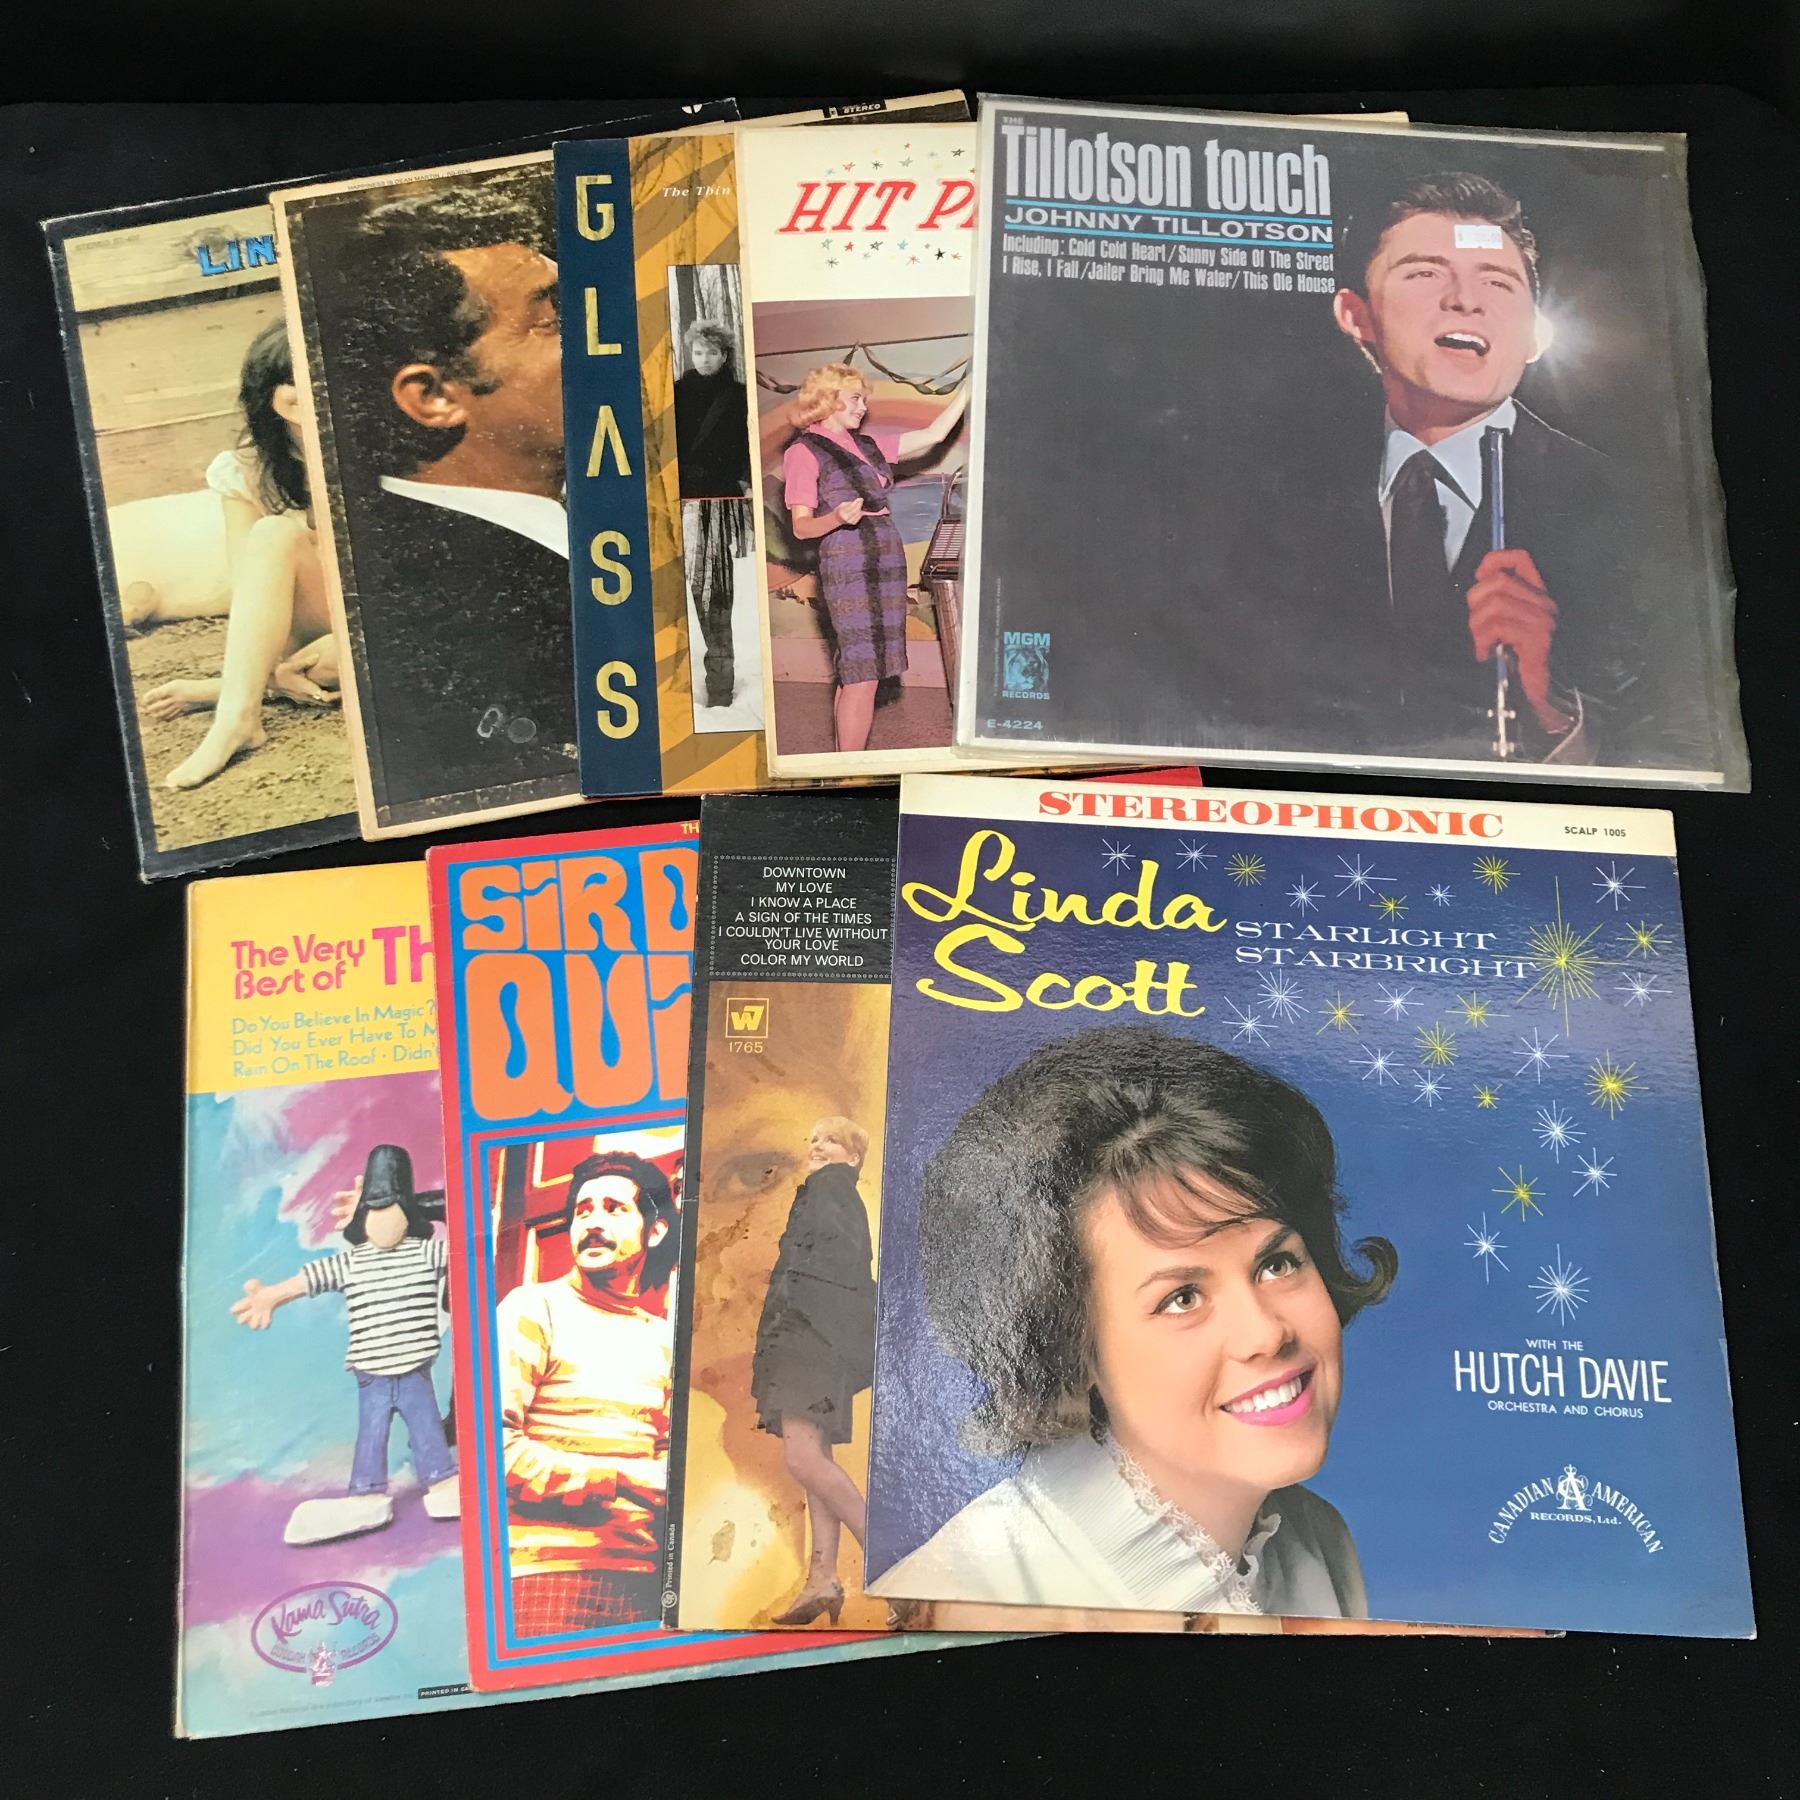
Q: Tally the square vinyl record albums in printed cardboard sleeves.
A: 9